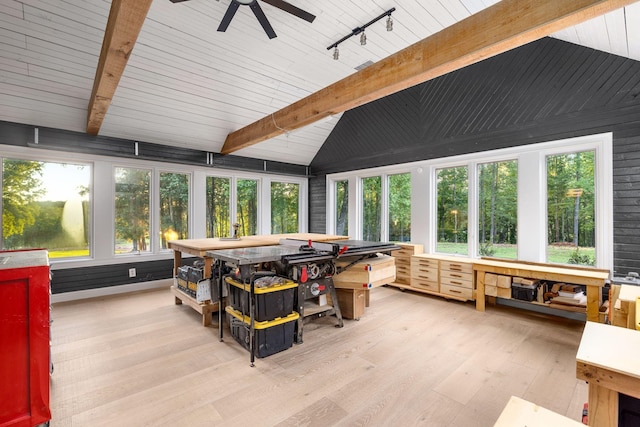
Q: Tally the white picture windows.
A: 12